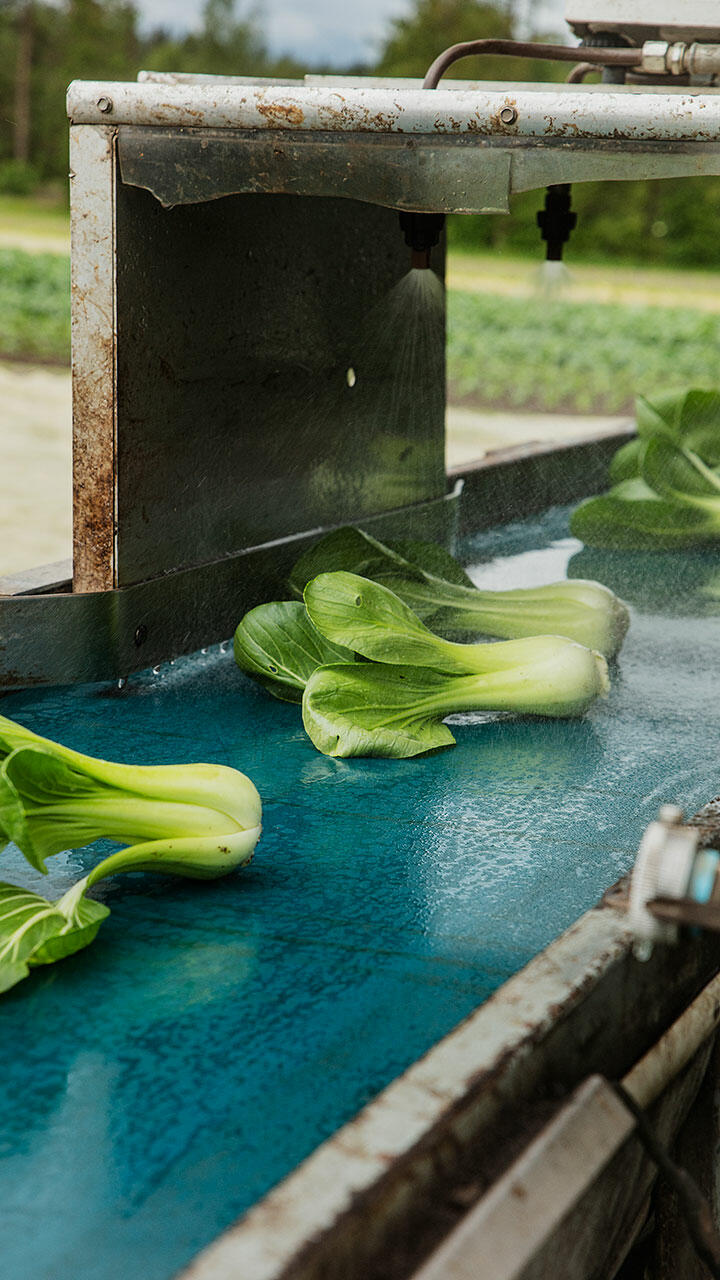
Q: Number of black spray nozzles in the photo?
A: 2